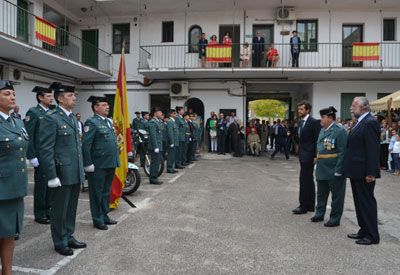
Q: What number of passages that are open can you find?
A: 1